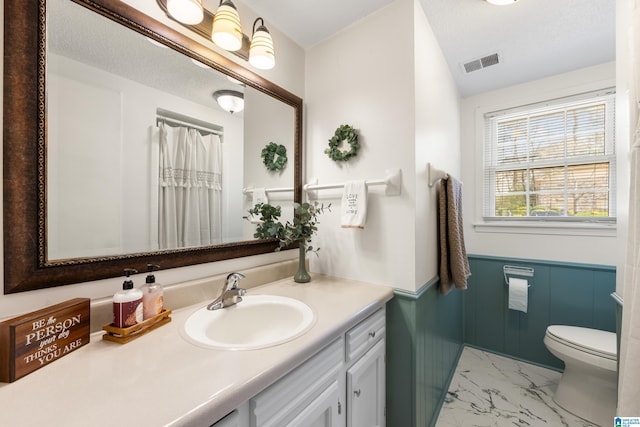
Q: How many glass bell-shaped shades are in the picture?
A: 3